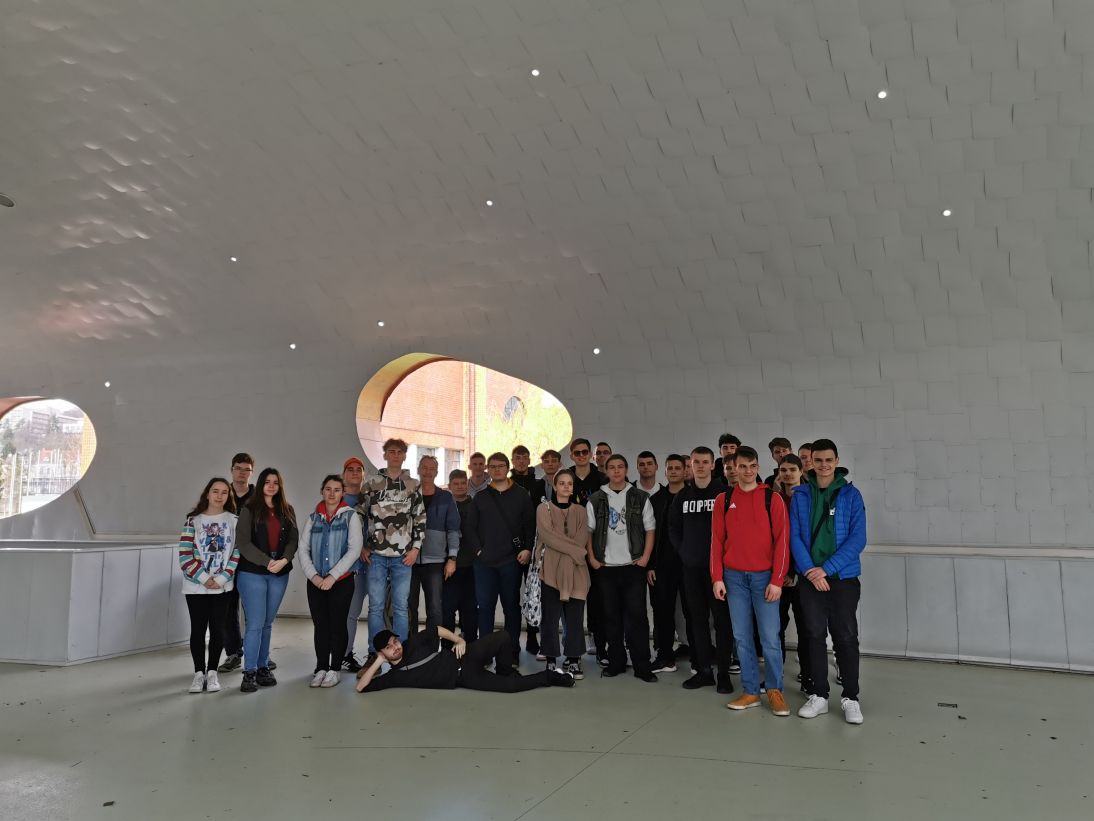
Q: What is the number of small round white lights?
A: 9